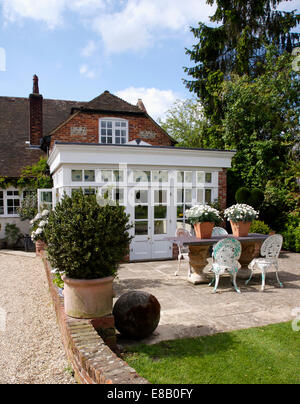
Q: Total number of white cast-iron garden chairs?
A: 4